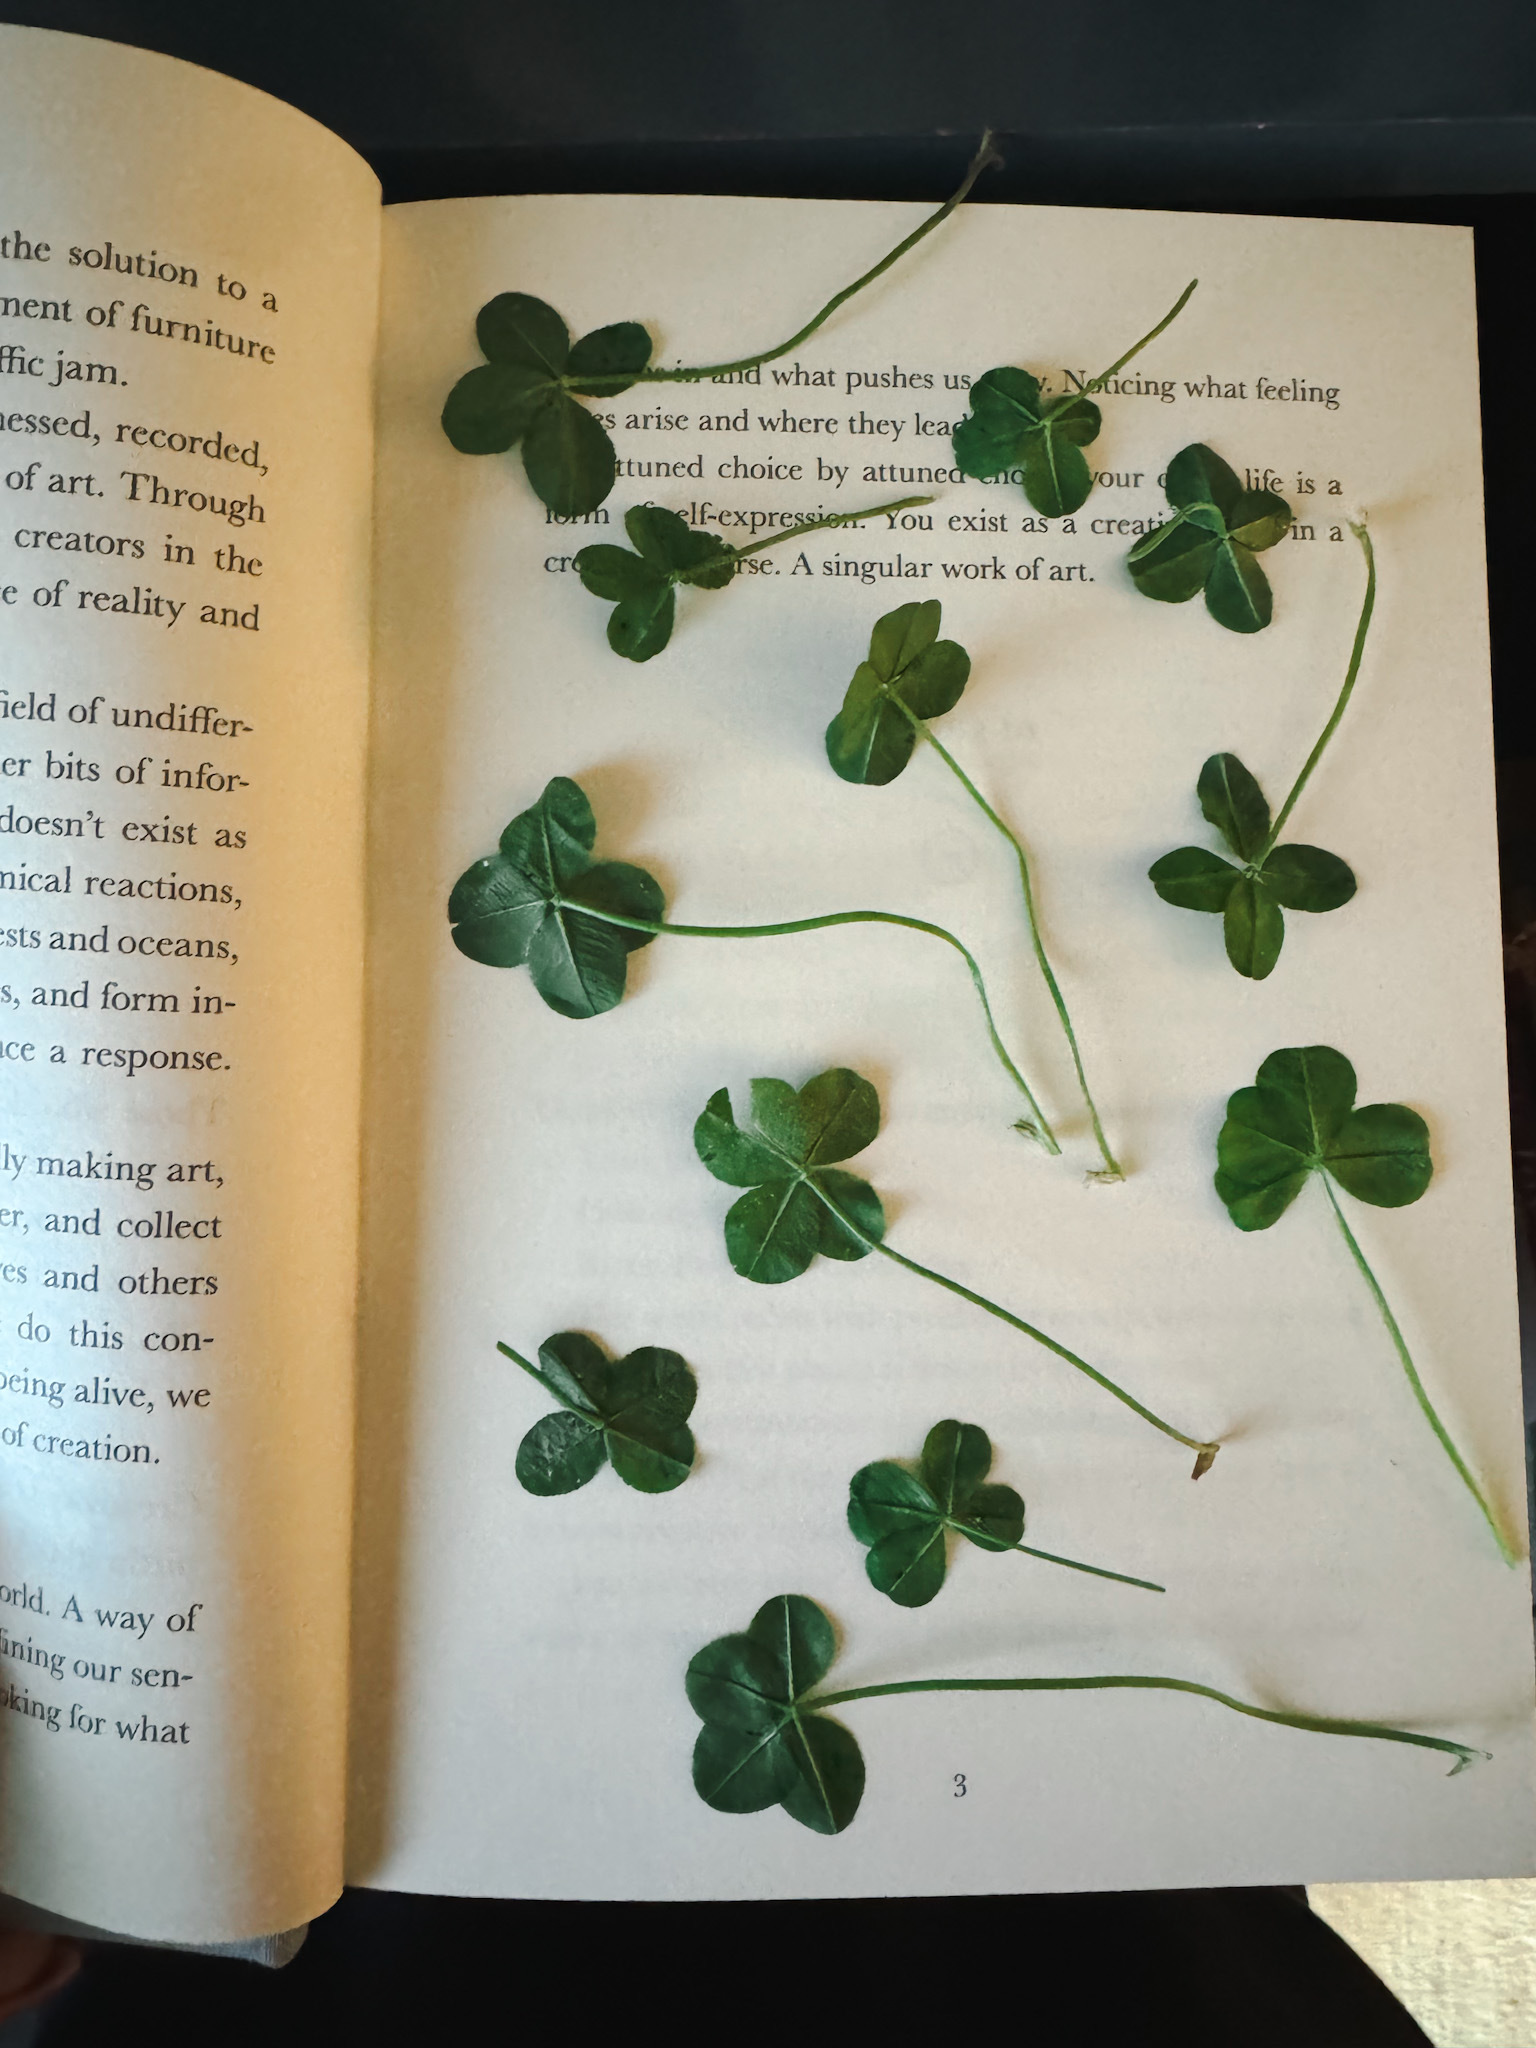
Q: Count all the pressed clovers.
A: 12